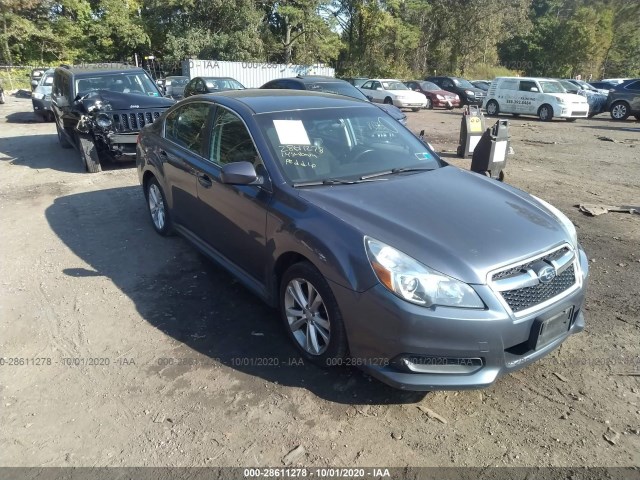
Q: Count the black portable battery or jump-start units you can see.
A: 2